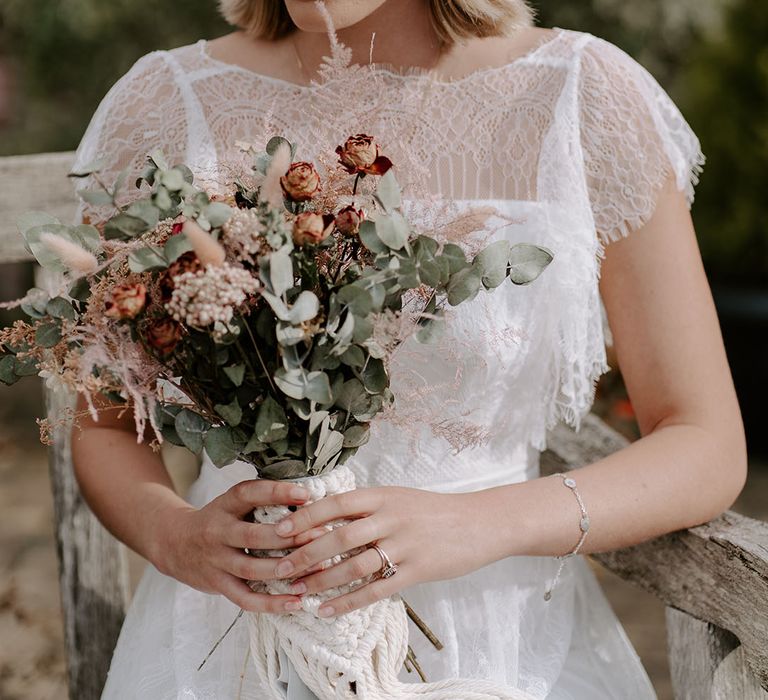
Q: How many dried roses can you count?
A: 7